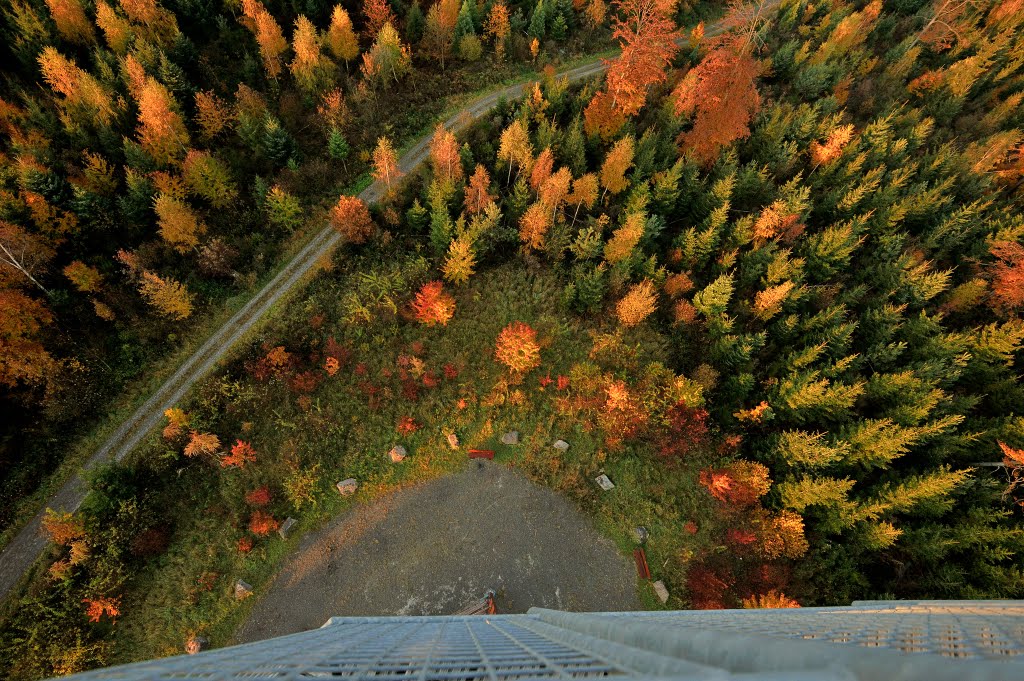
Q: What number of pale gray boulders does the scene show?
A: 11